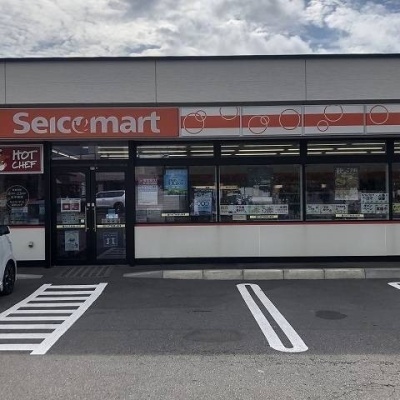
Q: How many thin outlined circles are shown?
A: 9